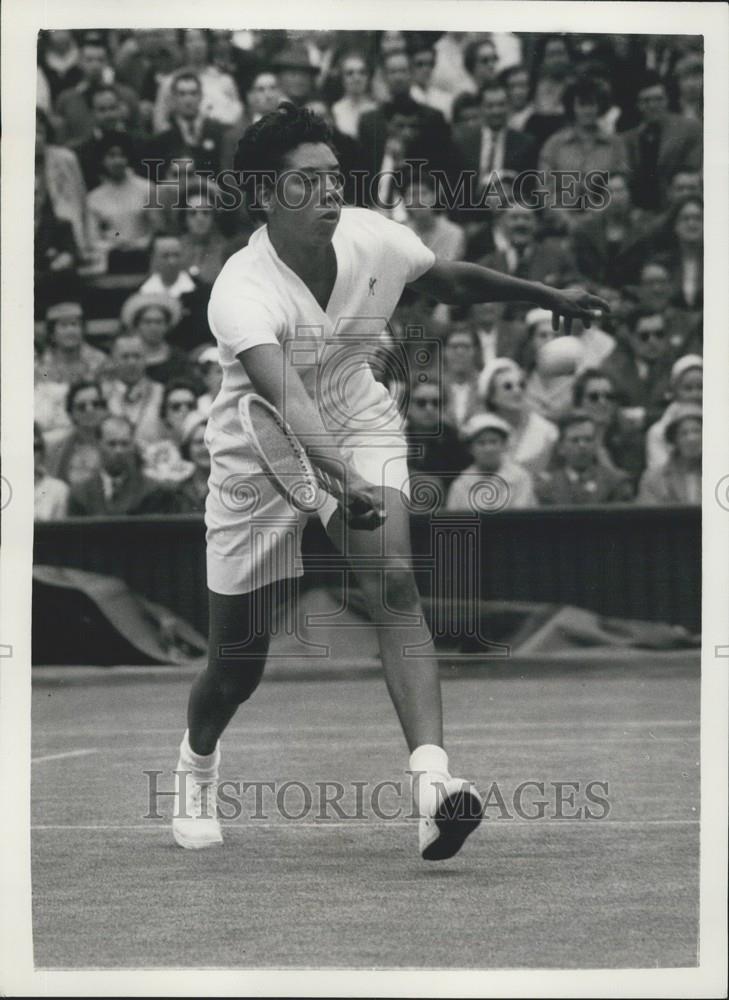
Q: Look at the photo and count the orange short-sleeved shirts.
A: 0